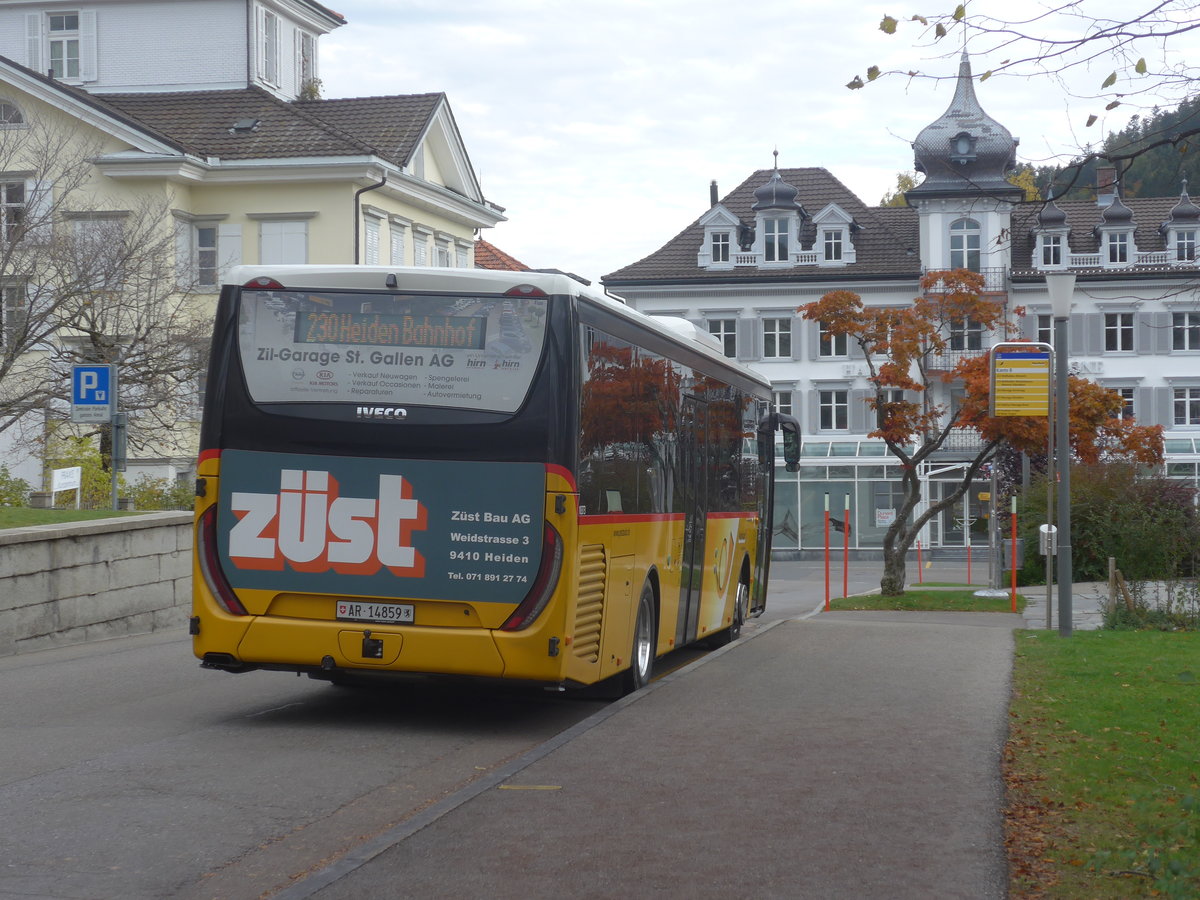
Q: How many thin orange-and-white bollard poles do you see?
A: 5